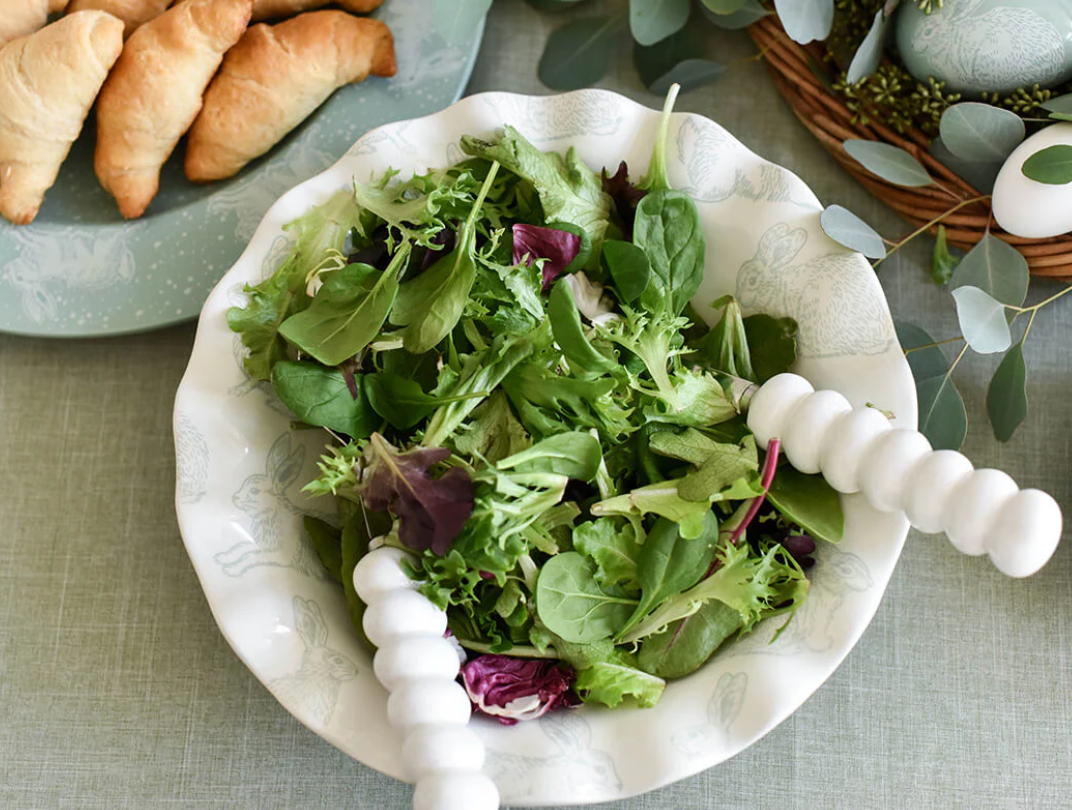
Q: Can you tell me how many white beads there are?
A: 13